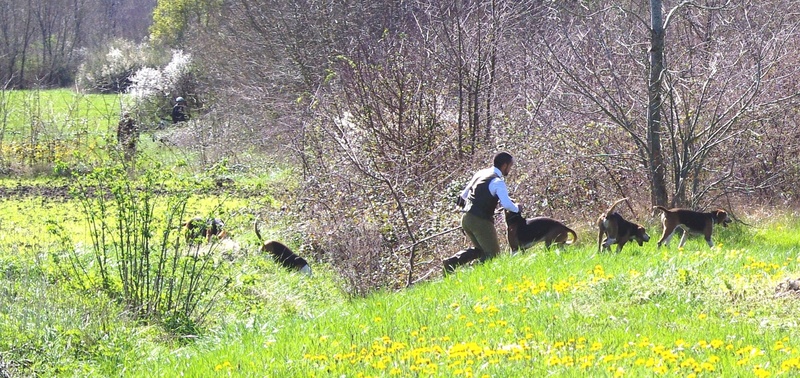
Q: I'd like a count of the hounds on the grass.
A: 5